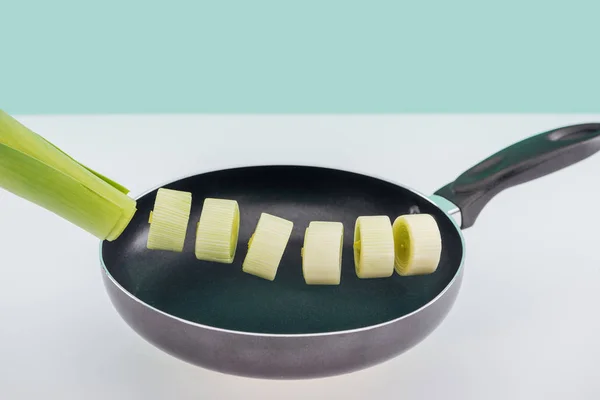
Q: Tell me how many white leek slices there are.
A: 6